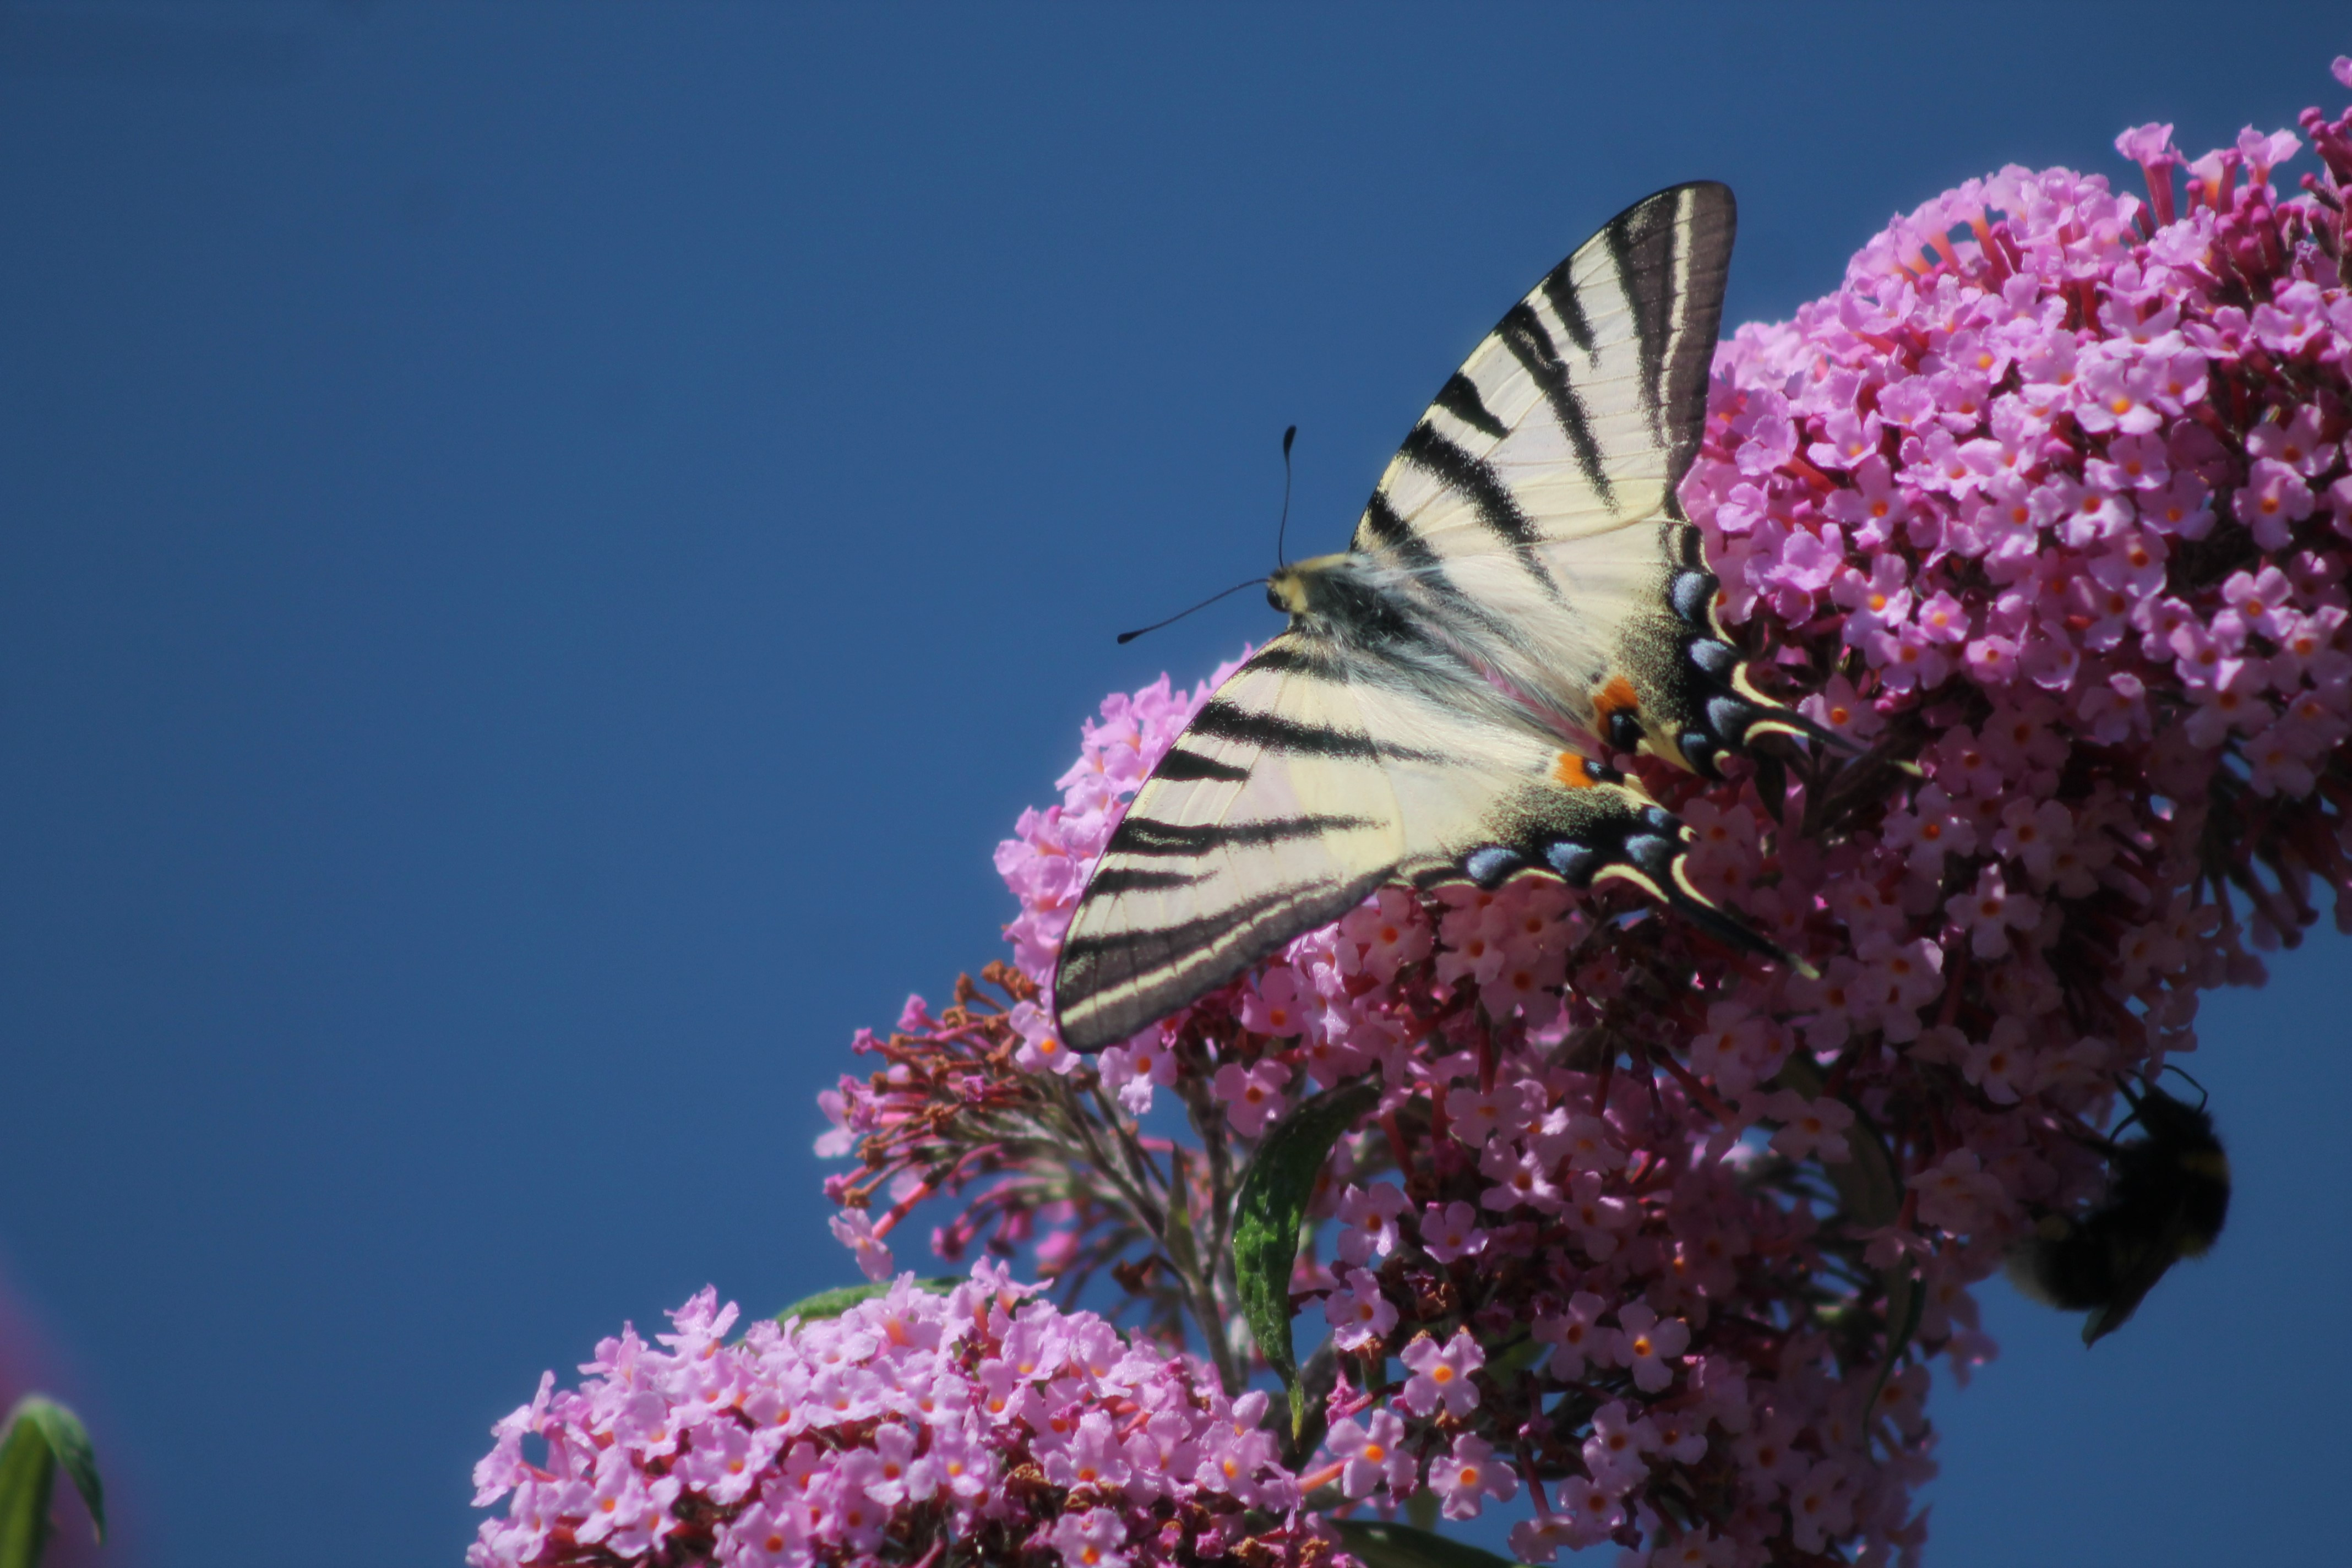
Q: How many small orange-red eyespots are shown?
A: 2